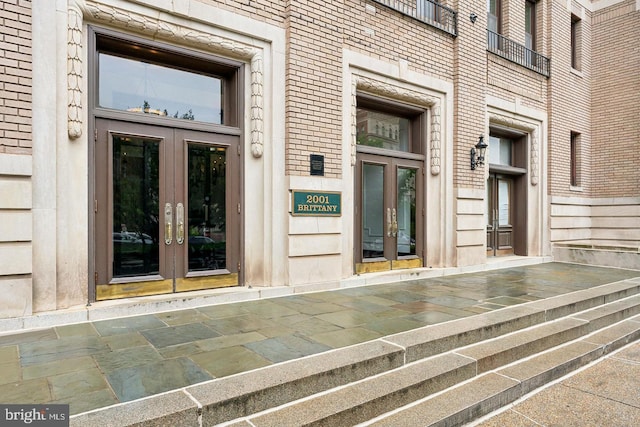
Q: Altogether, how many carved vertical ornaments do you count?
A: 5